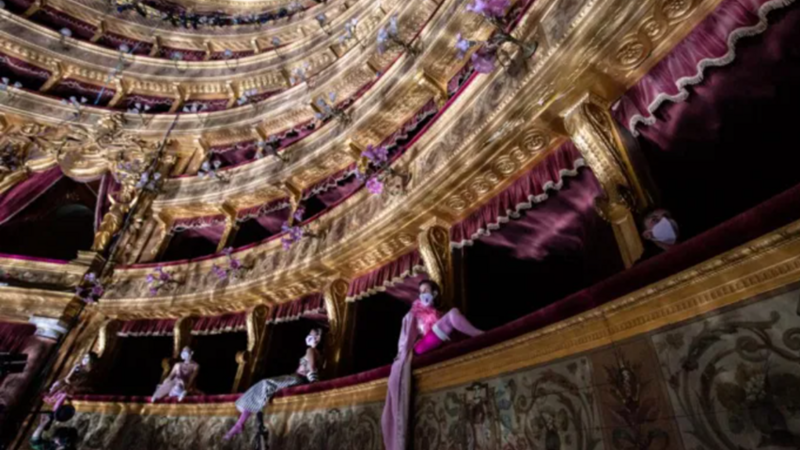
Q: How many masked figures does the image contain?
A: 5